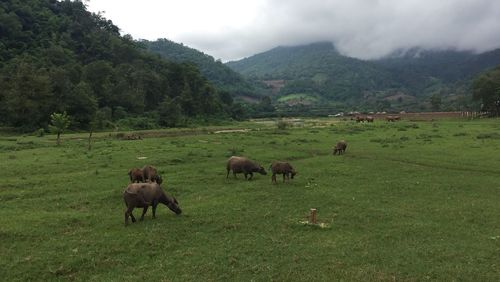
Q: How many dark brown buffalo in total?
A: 6